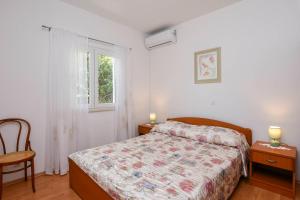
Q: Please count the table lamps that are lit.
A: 2